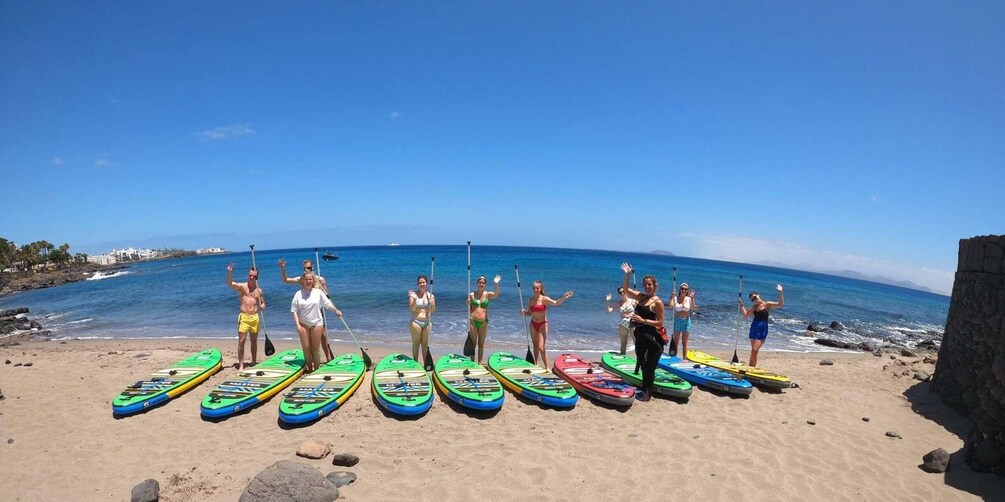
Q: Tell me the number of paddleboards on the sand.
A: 10